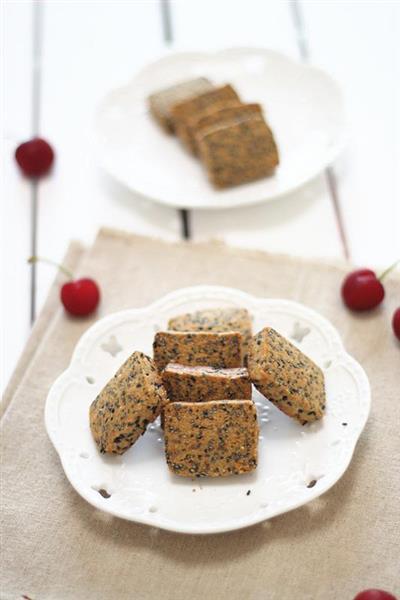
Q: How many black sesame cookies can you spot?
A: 10